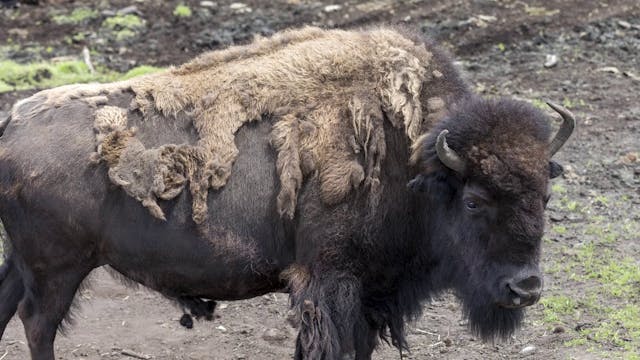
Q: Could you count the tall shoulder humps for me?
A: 1